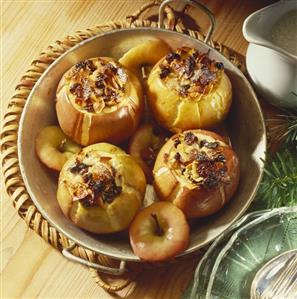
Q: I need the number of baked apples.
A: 4